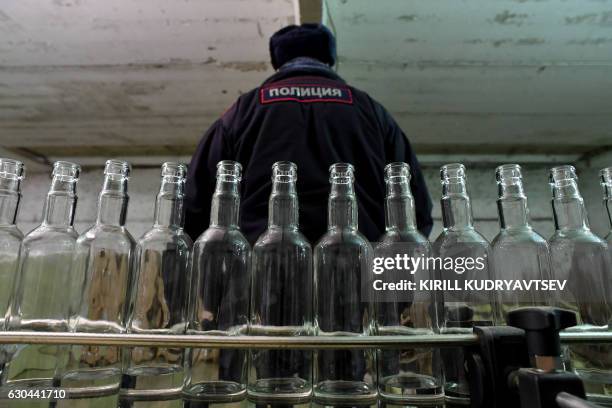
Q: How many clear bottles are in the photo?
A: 12